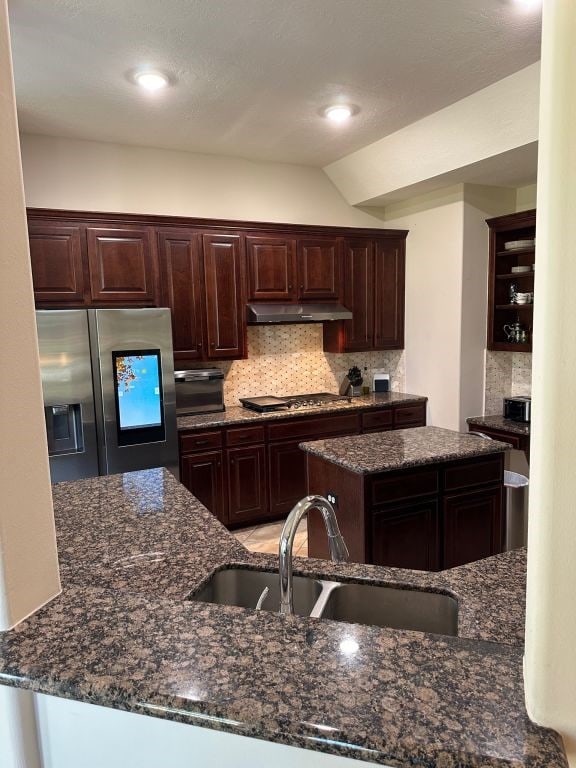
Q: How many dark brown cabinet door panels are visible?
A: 13